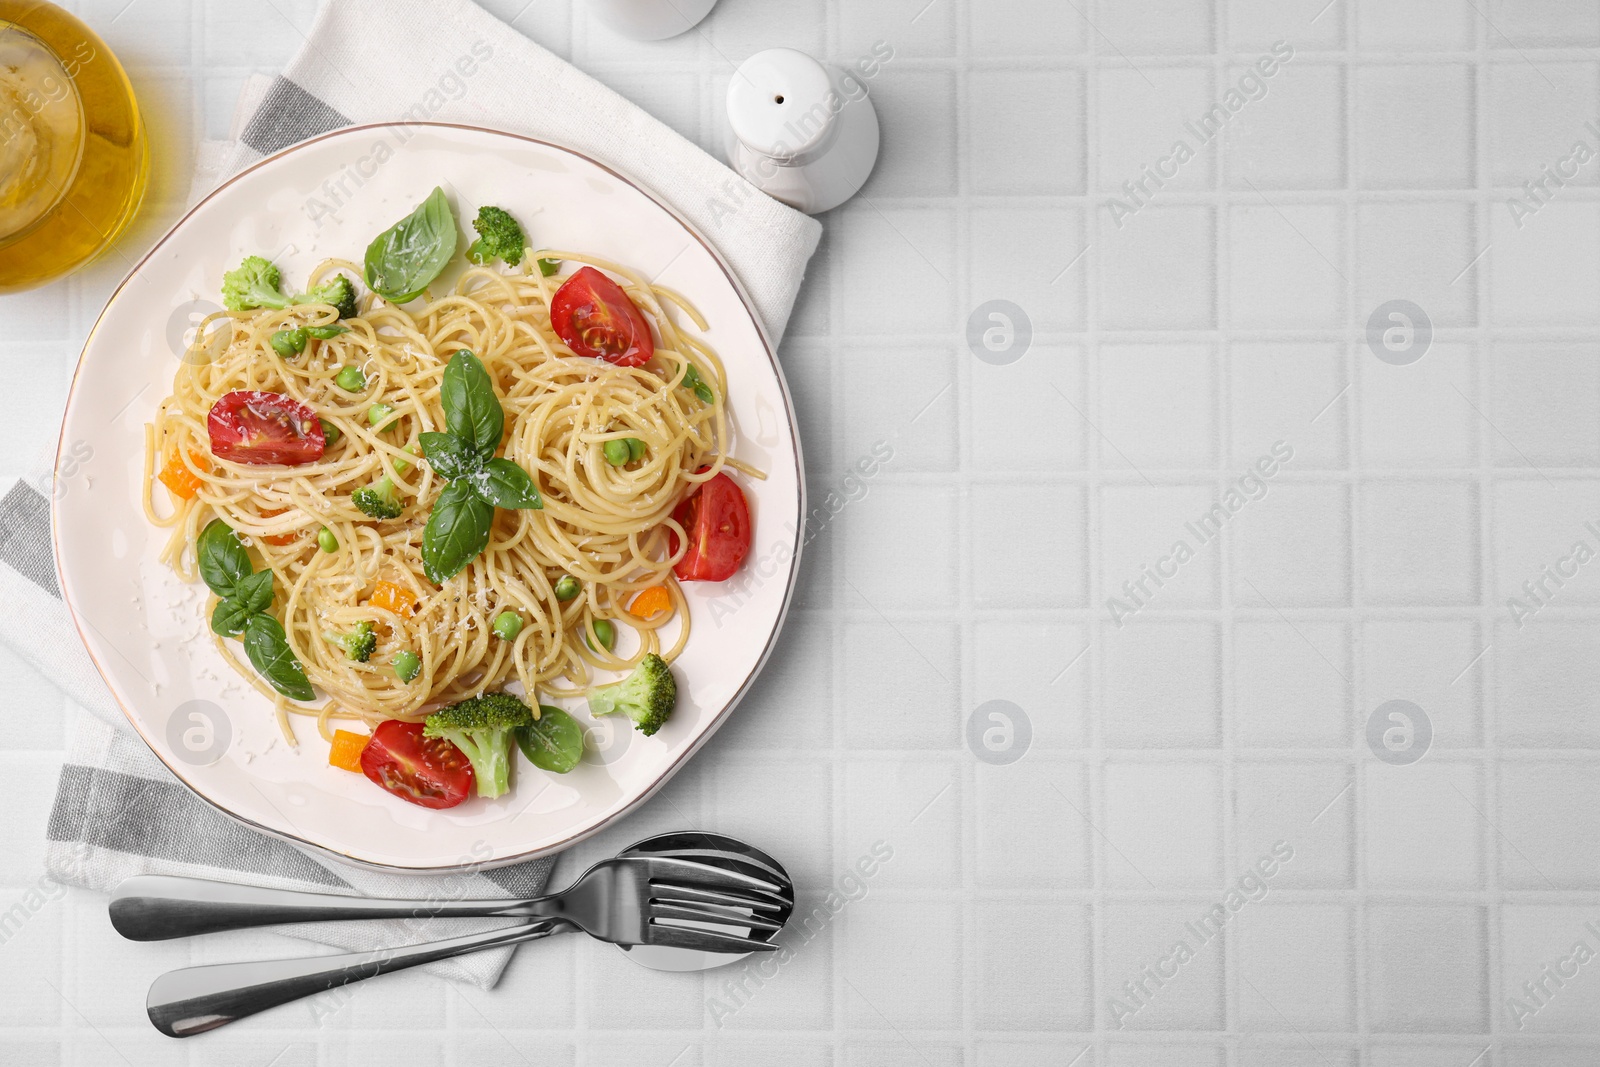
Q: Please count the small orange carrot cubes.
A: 5